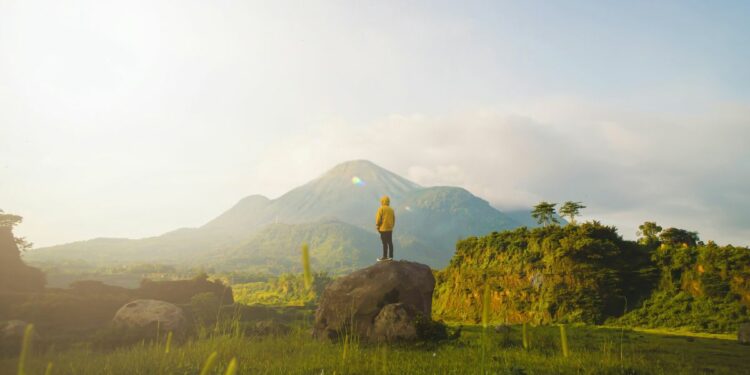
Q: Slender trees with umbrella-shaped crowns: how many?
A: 2